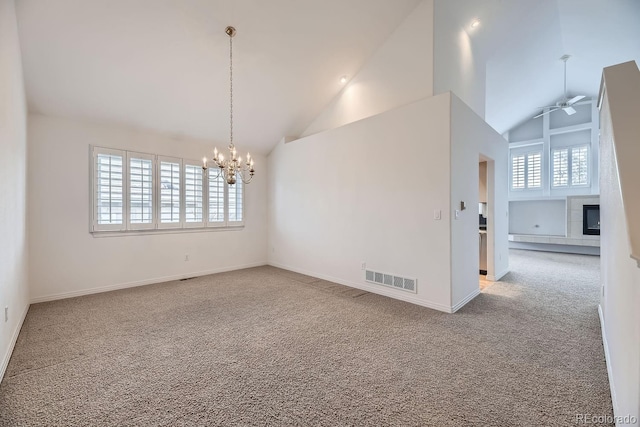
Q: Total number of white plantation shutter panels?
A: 10